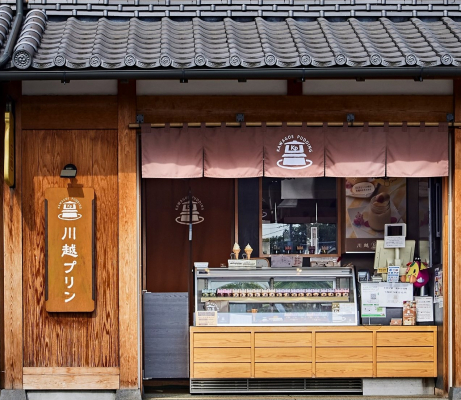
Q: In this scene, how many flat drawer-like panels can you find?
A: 12